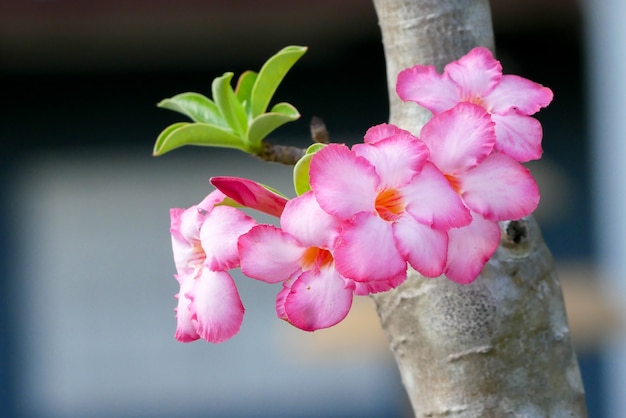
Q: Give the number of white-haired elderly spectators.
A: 0